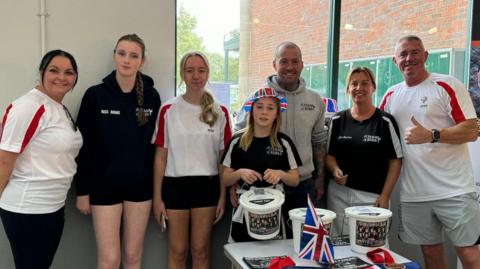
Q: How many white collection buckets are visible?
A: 3